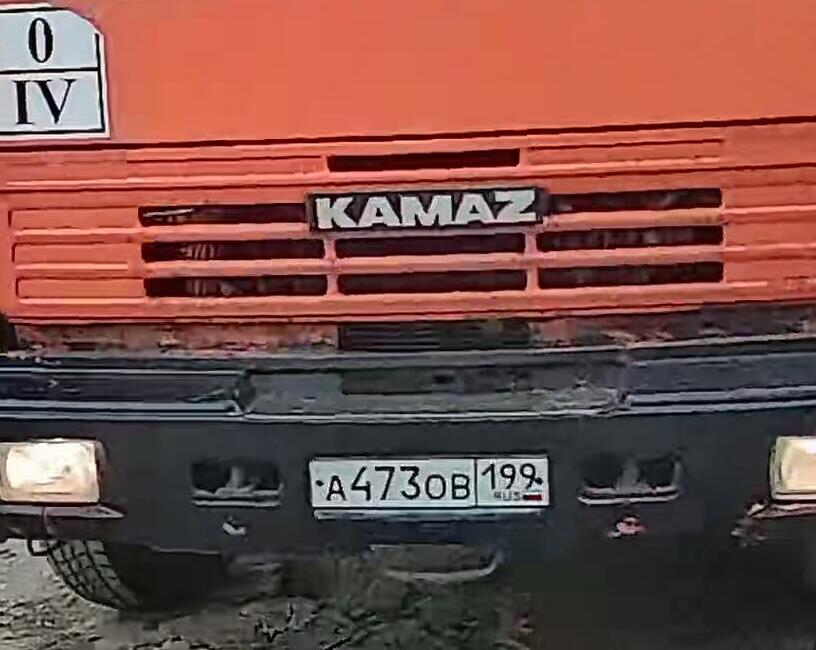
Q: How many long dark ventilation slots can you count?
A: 9